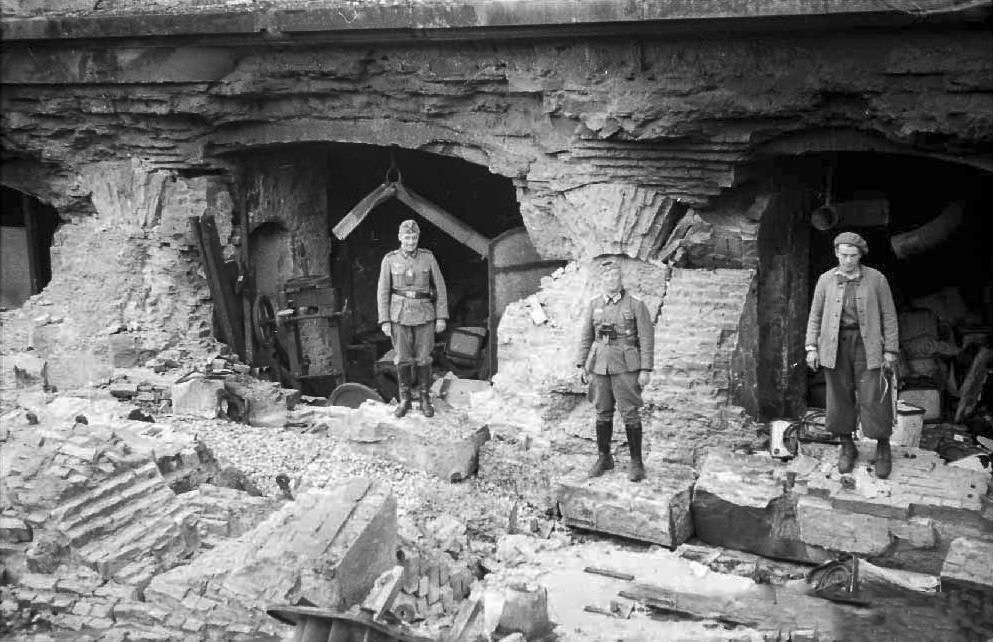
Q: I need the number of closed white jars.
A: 1